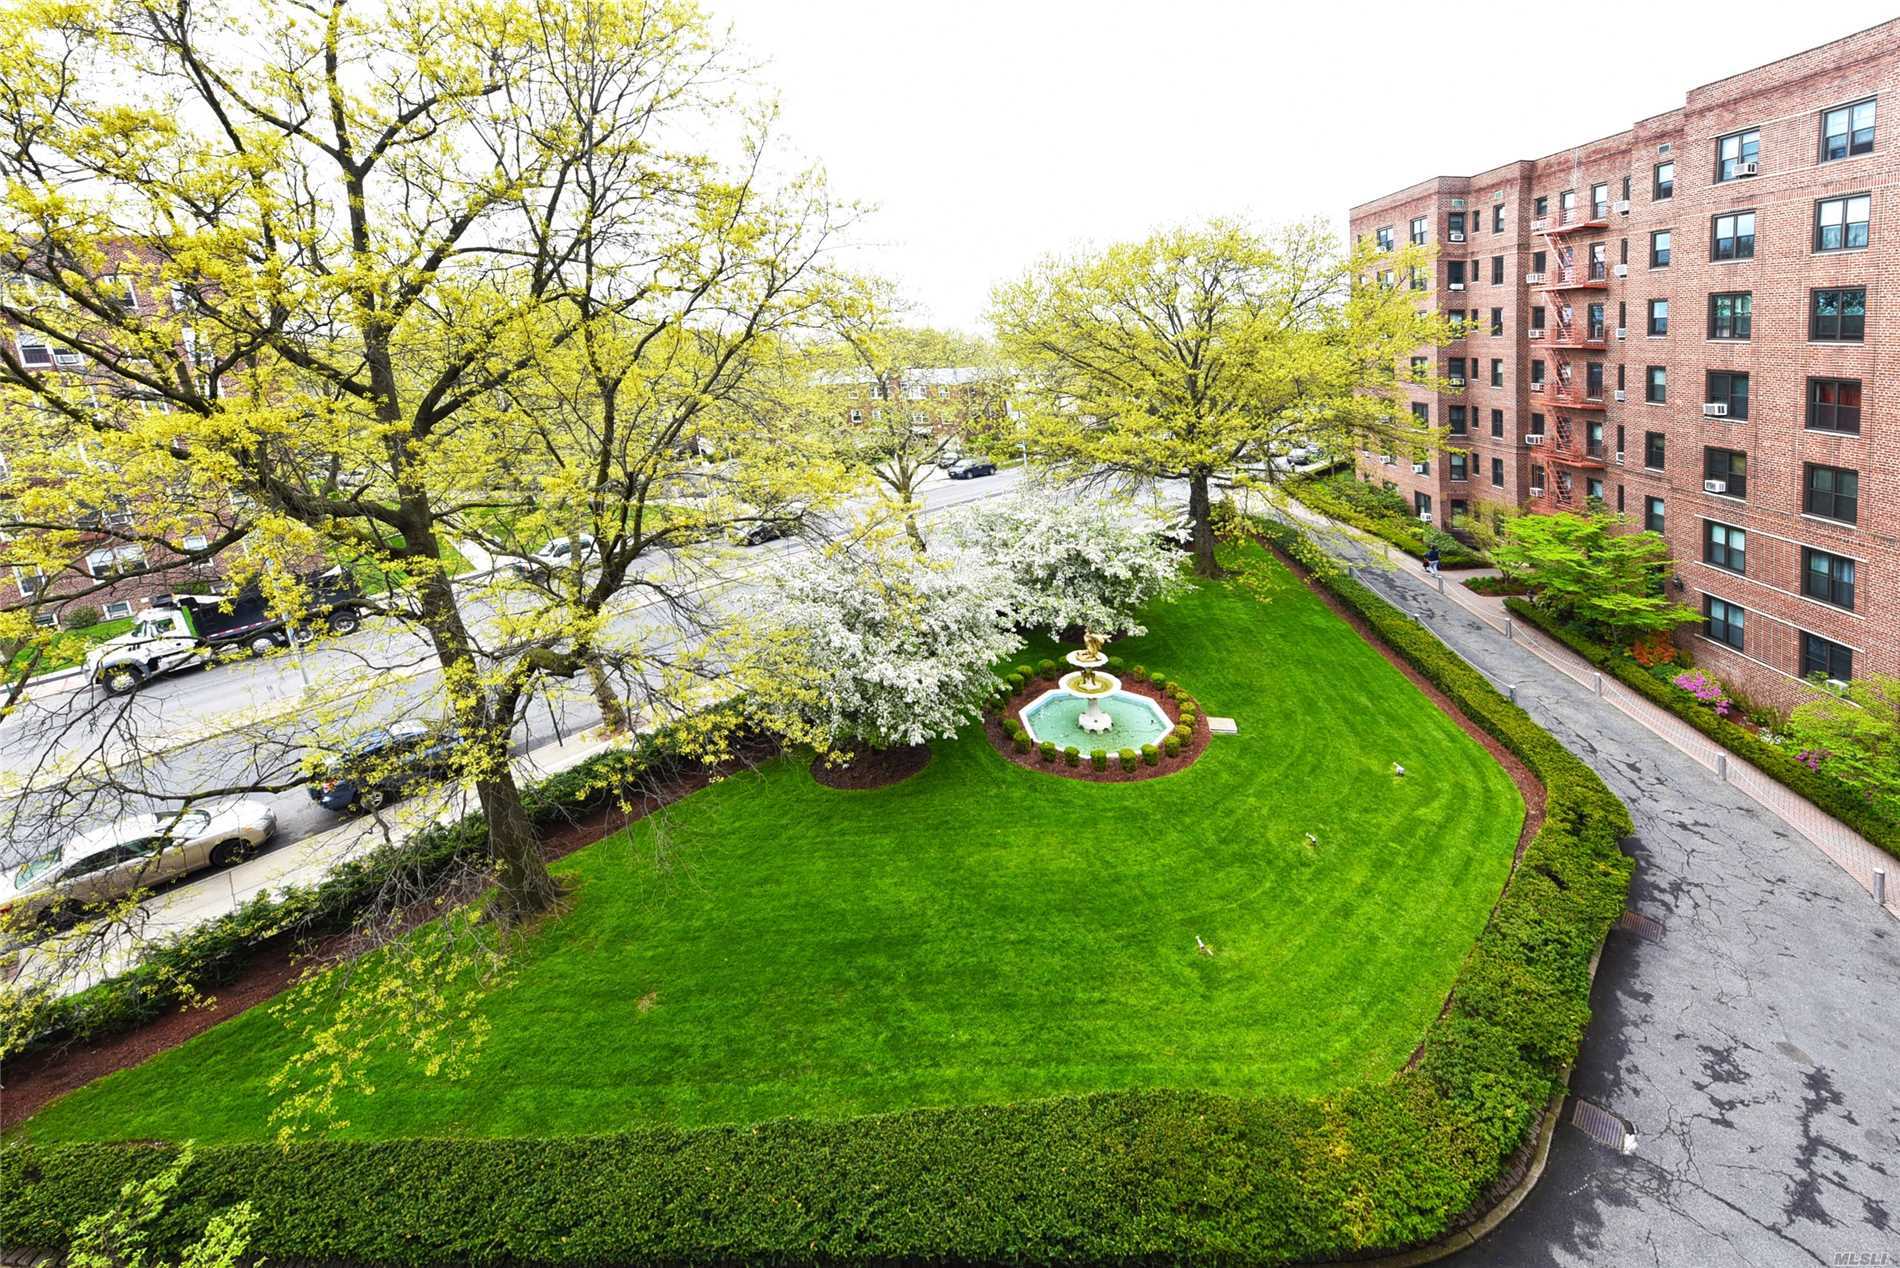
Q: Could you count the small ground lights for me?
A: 3